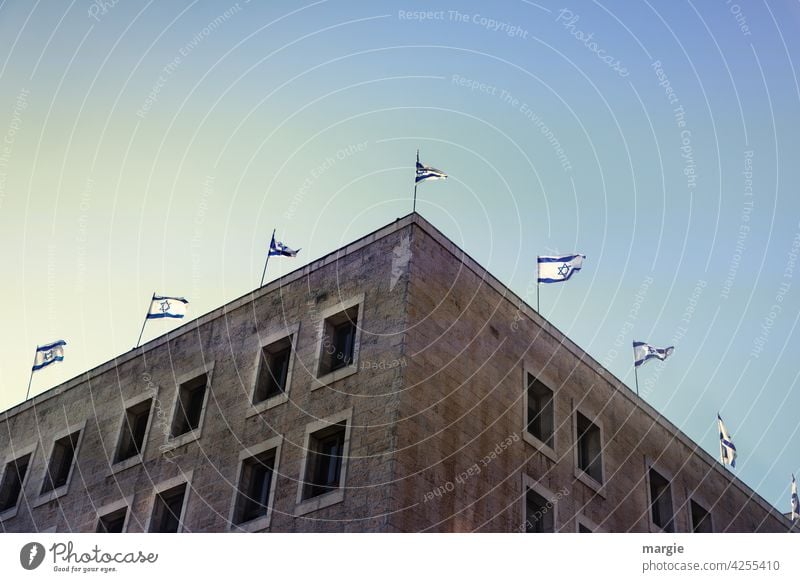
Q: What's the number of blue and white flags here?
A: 8